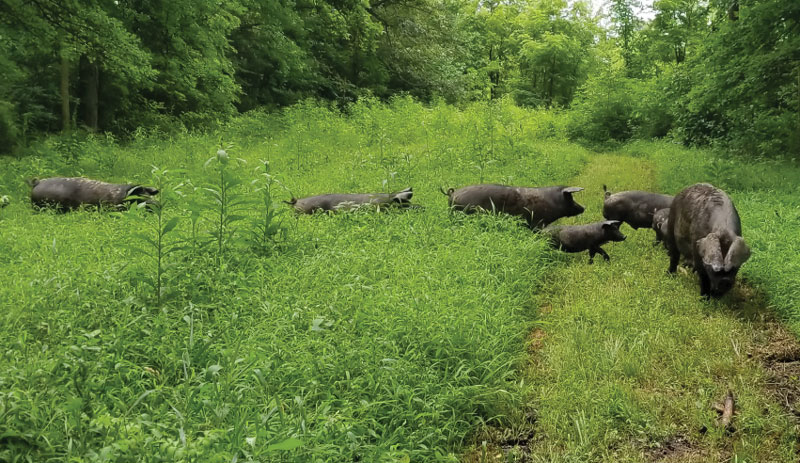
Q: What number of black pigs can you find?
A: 7